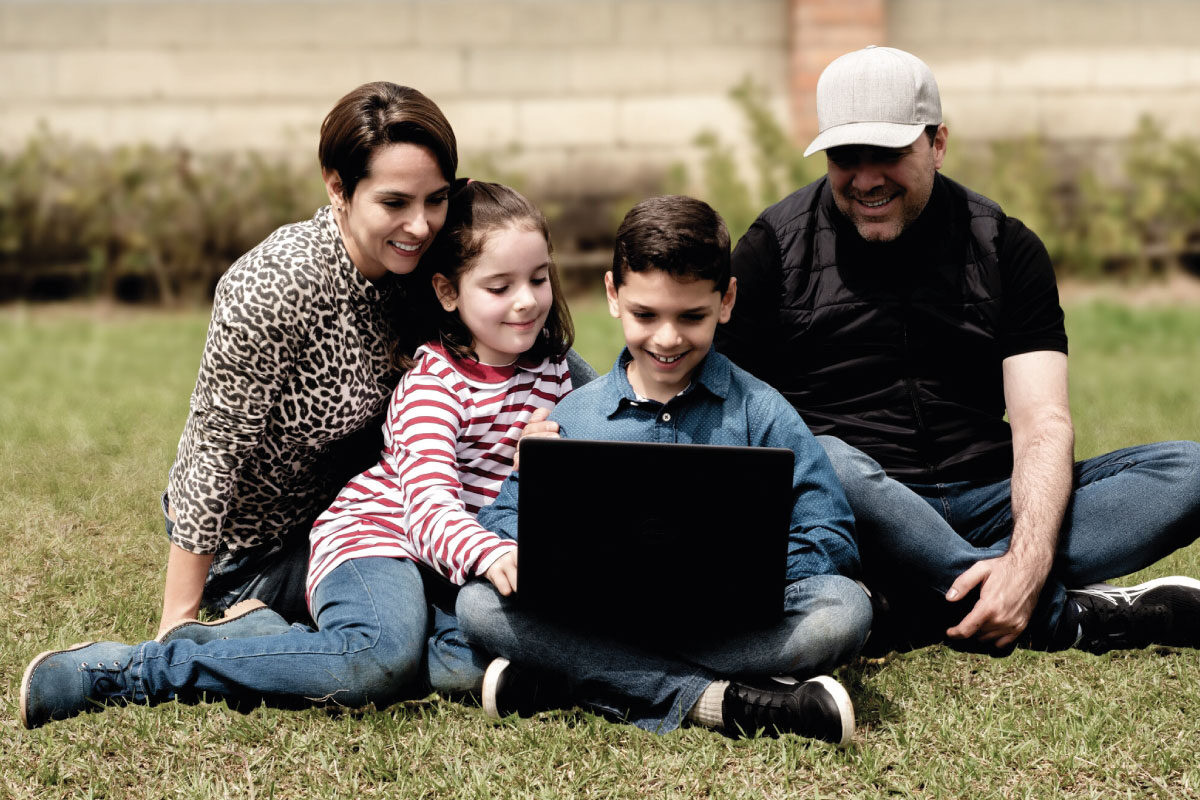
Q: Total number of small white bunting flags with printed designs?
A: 0